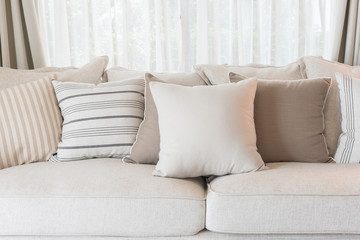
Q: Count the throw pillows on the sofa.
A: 6